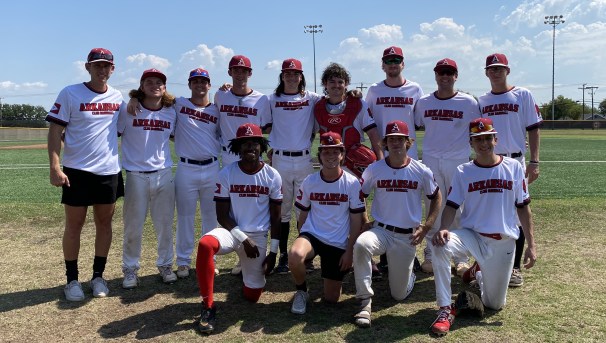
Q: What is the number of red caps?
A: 12